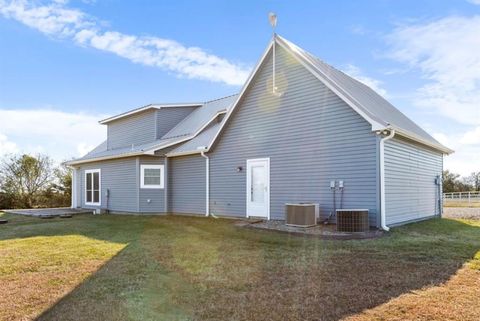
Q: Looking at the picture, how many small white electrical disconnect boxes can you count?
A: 2